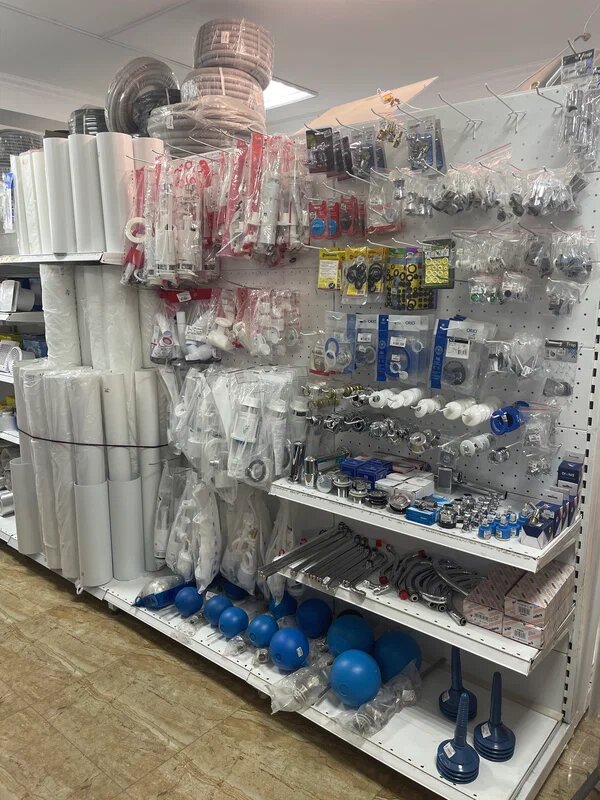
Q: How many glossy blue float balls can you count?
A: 11